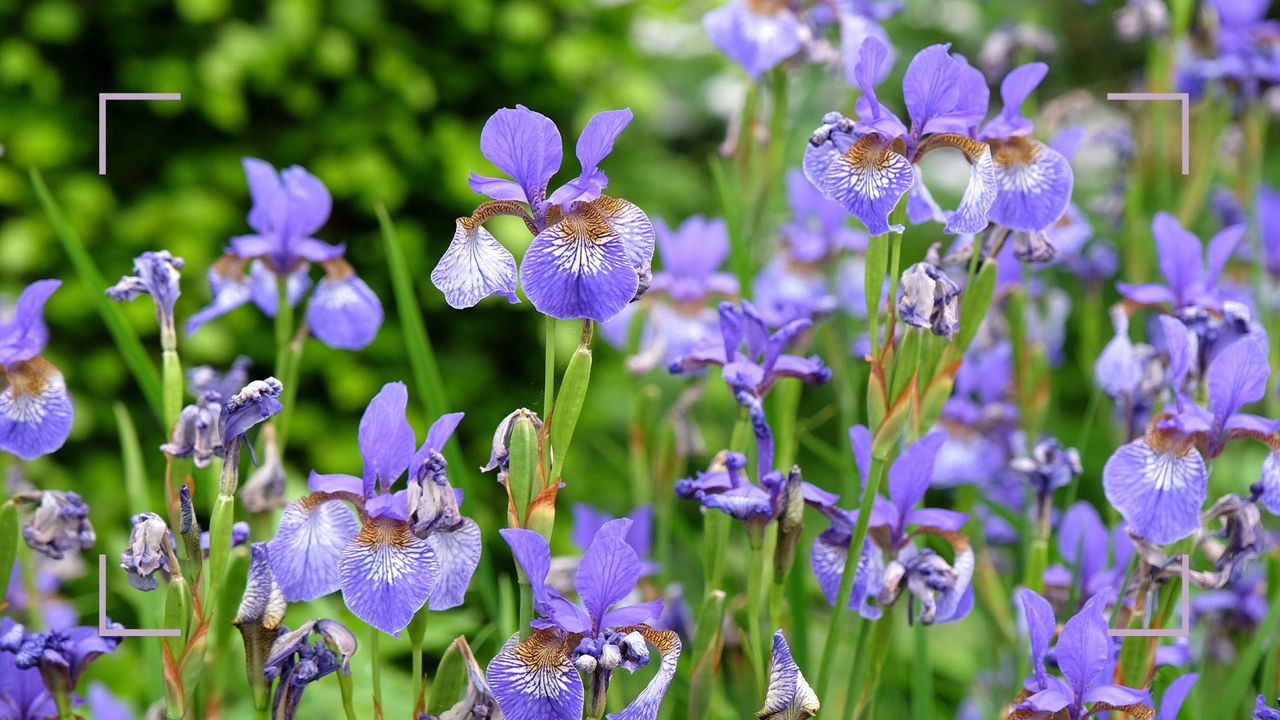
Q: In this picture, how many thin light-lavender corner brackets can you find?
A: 4